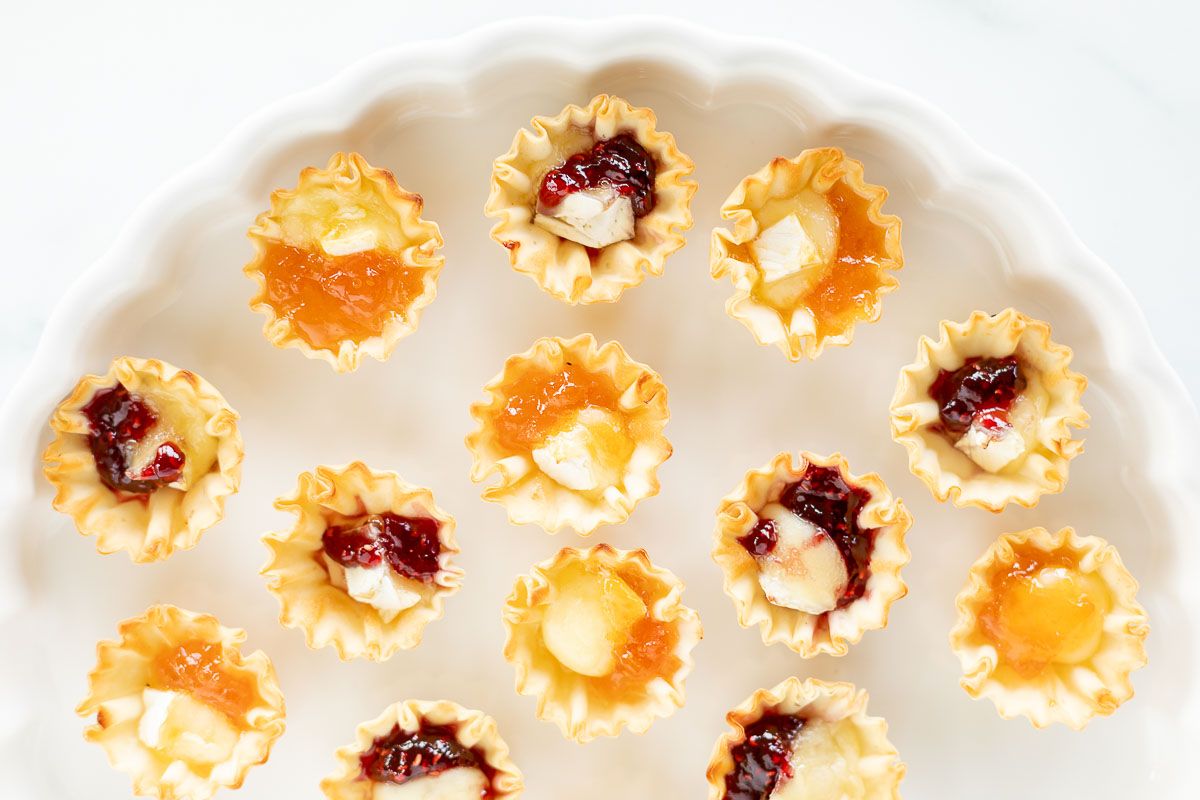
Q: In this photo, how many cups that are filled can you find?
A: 13